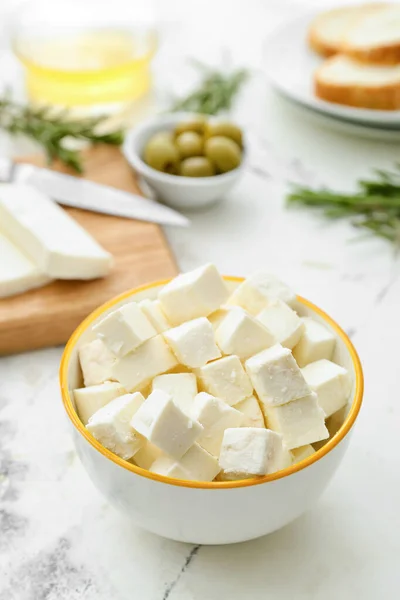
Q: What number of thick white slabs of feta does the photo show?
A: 2